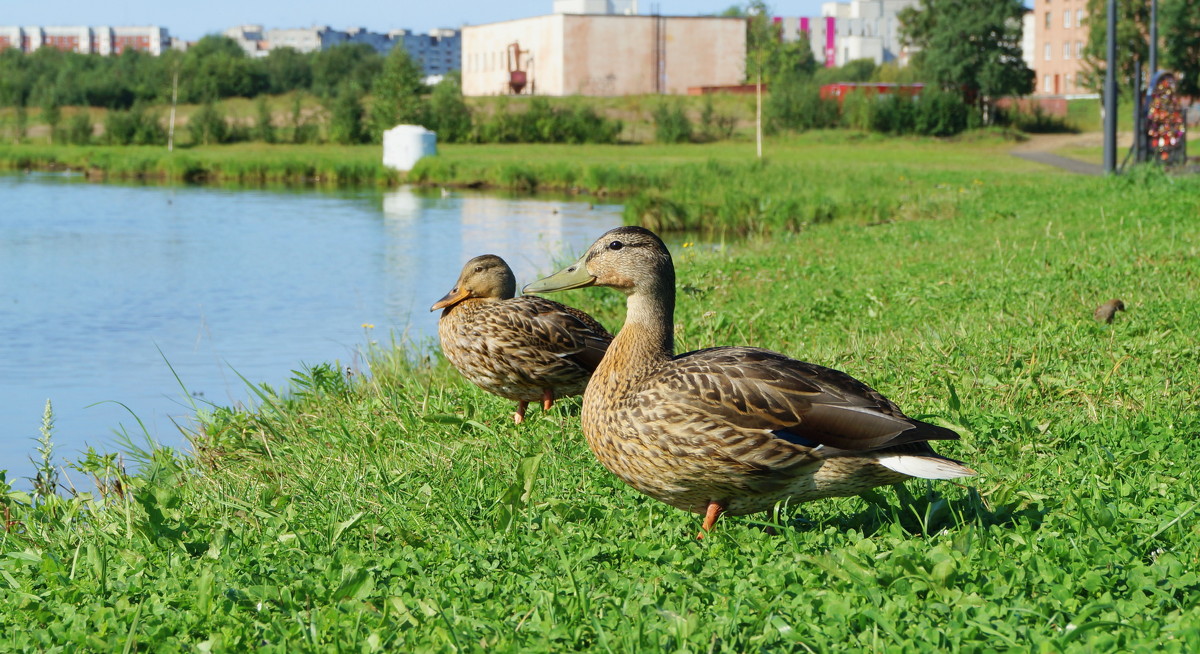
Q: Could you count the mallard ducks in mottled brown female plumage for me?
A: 2